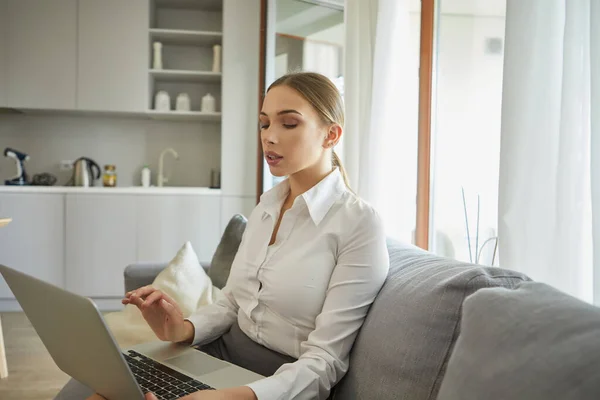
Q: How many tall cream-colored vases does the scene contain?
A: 2